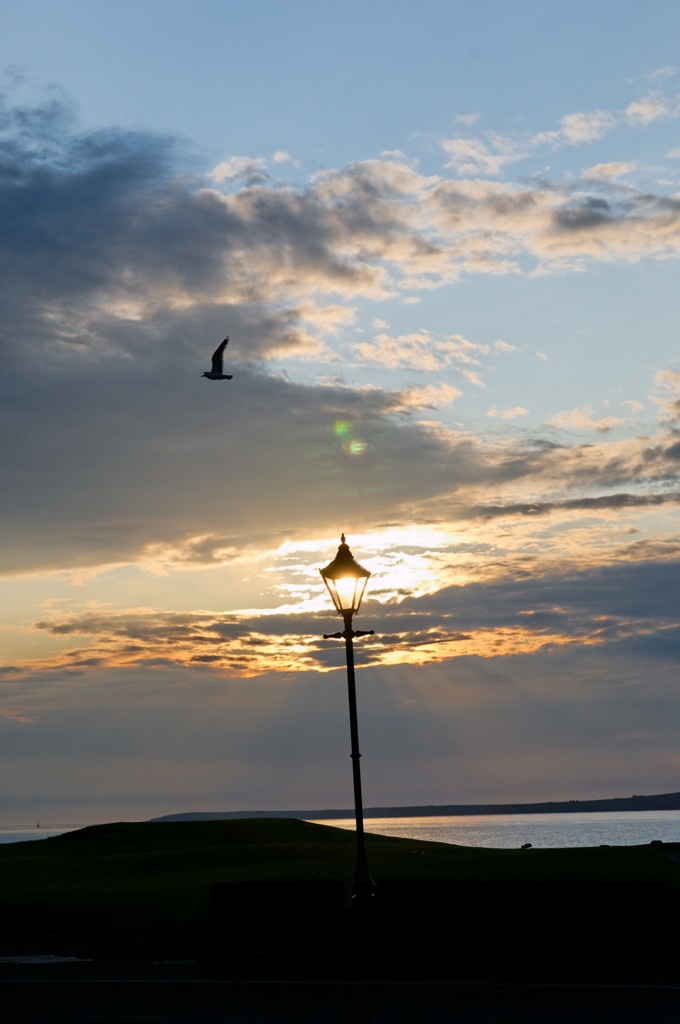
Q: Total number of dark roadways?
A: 1